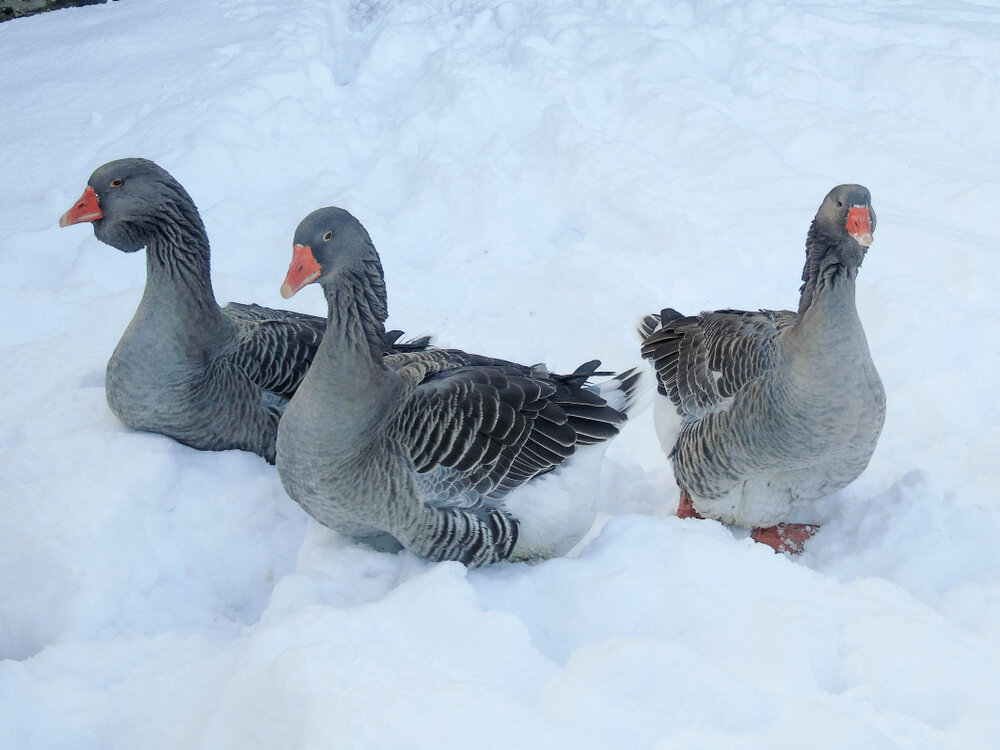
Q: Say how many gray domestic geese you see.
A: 3